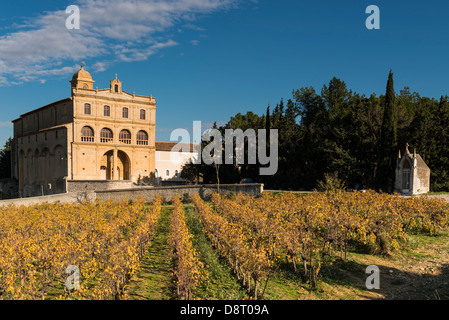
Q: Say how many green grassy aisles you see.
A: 2